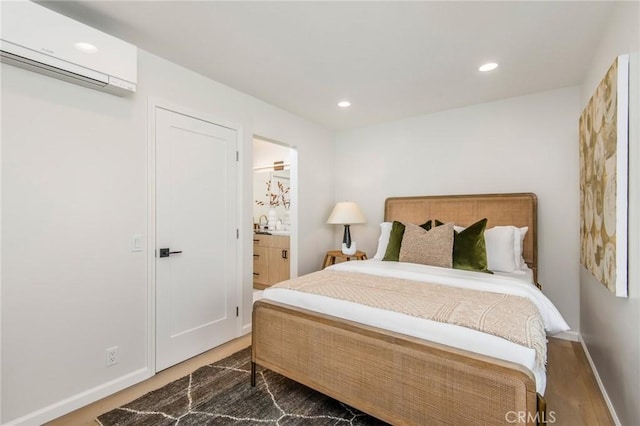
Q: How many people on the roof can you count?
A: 0